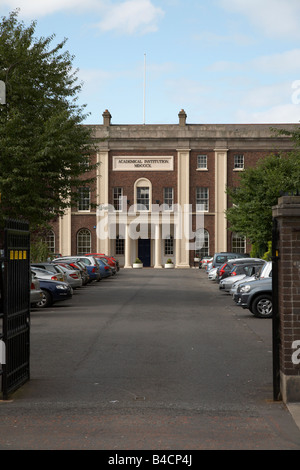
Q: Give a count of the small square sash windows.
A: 2